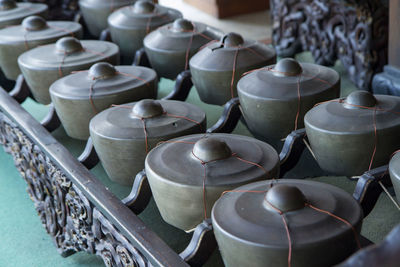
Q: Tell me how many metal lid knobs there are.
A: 12